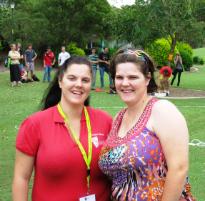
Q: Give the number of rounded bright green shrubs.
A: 3